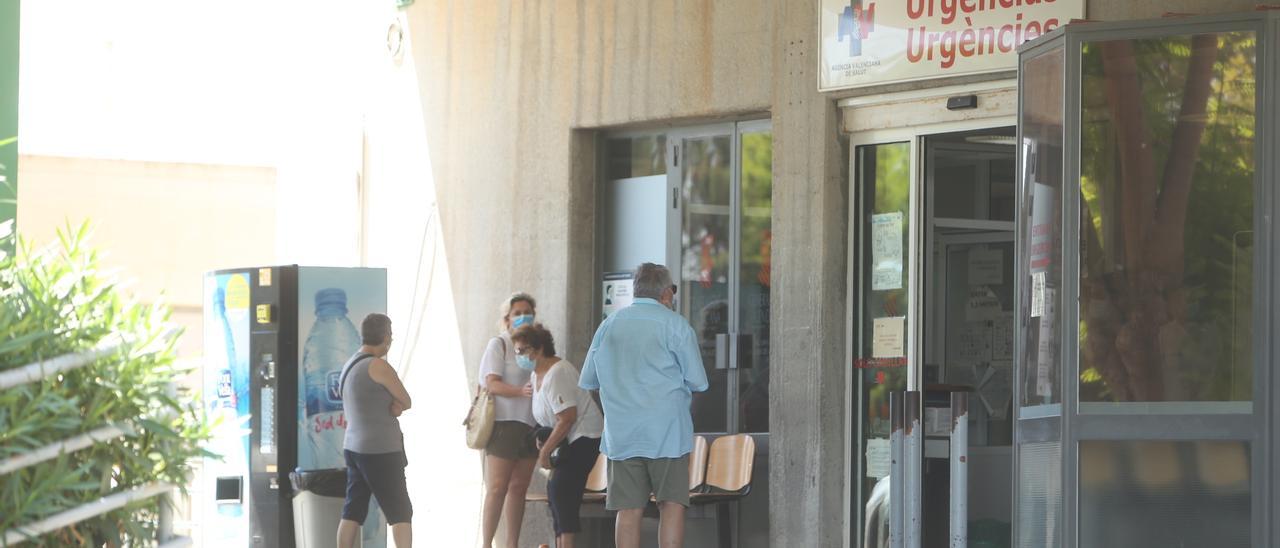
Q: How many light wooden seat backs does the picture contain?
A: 3